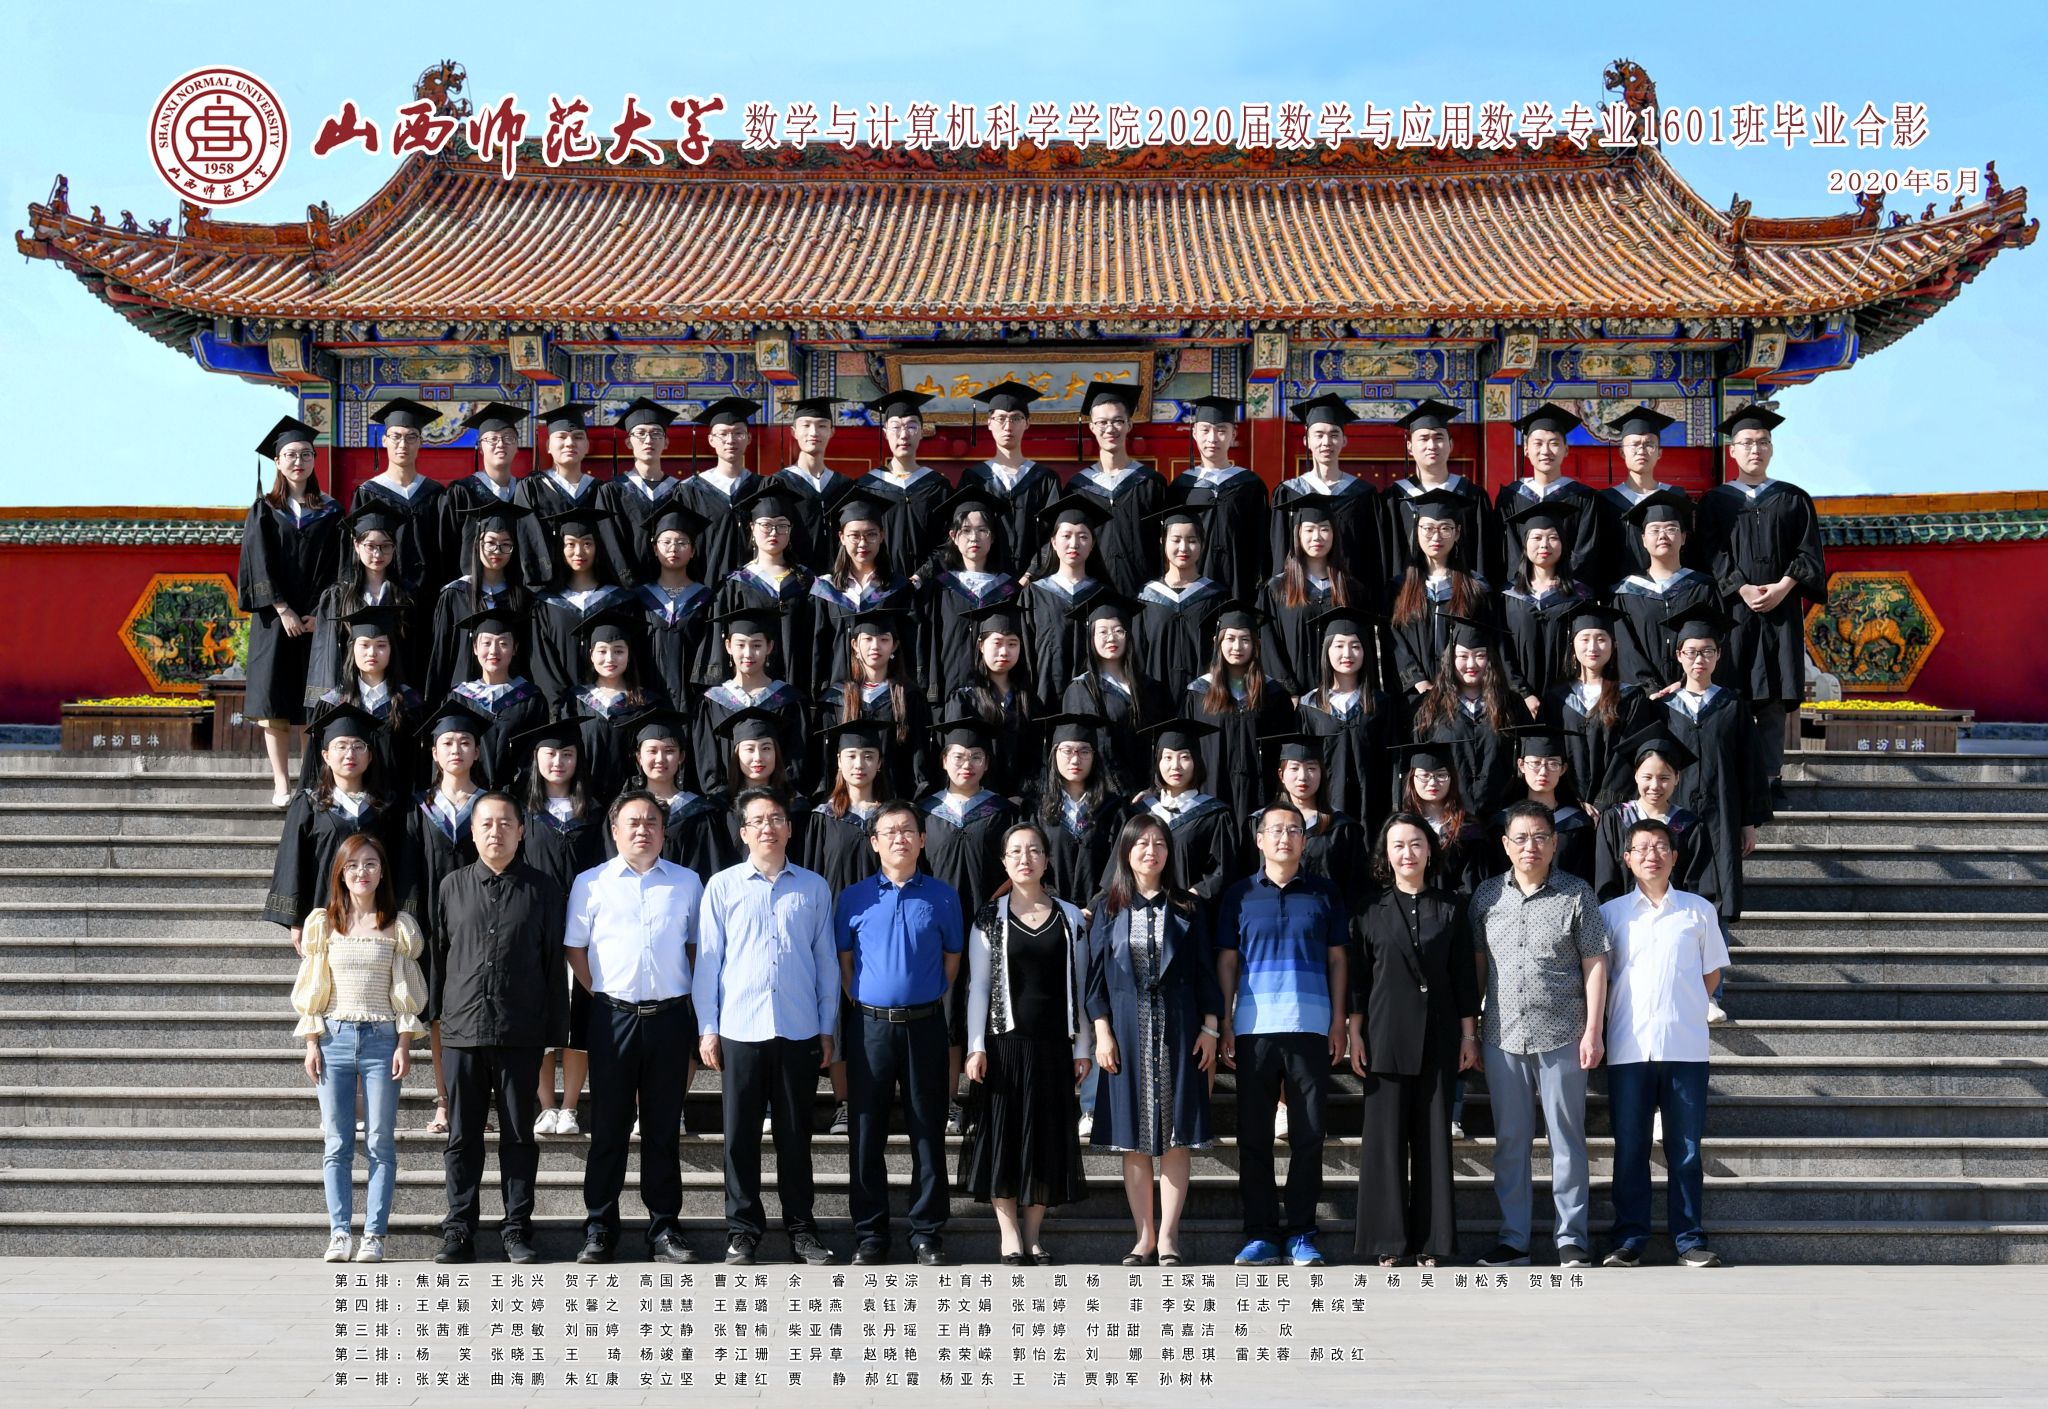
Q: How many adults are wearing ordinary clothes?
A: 11